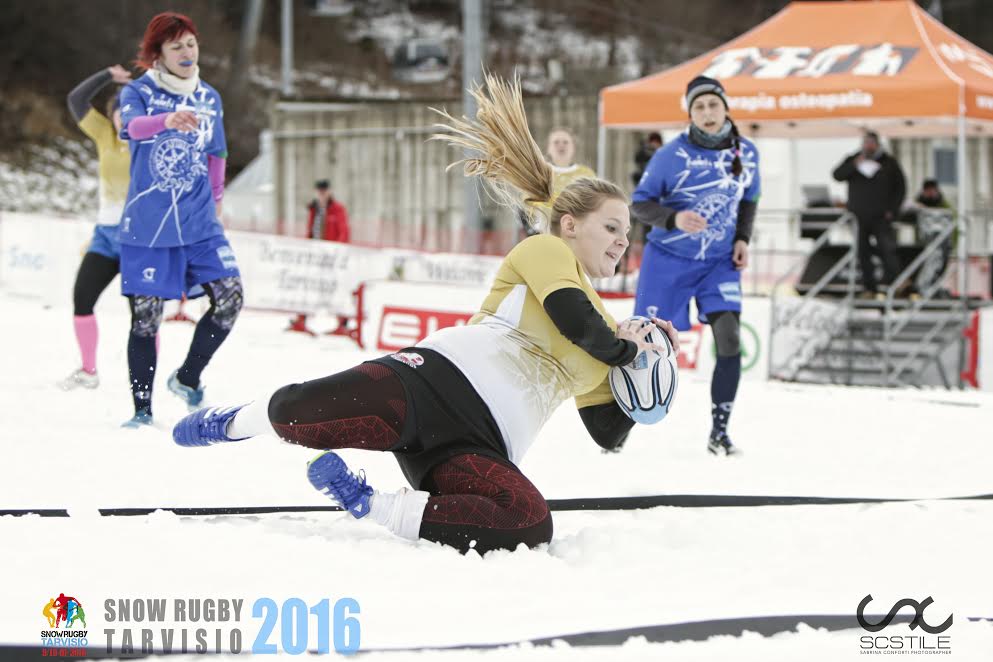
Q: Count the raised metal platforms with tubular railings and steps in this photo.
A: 1